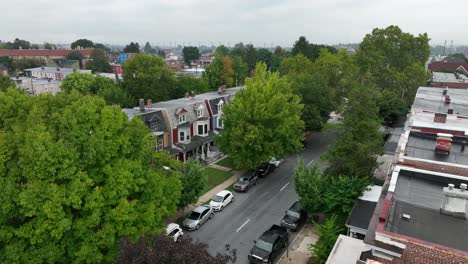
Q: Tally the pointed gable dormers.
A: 4